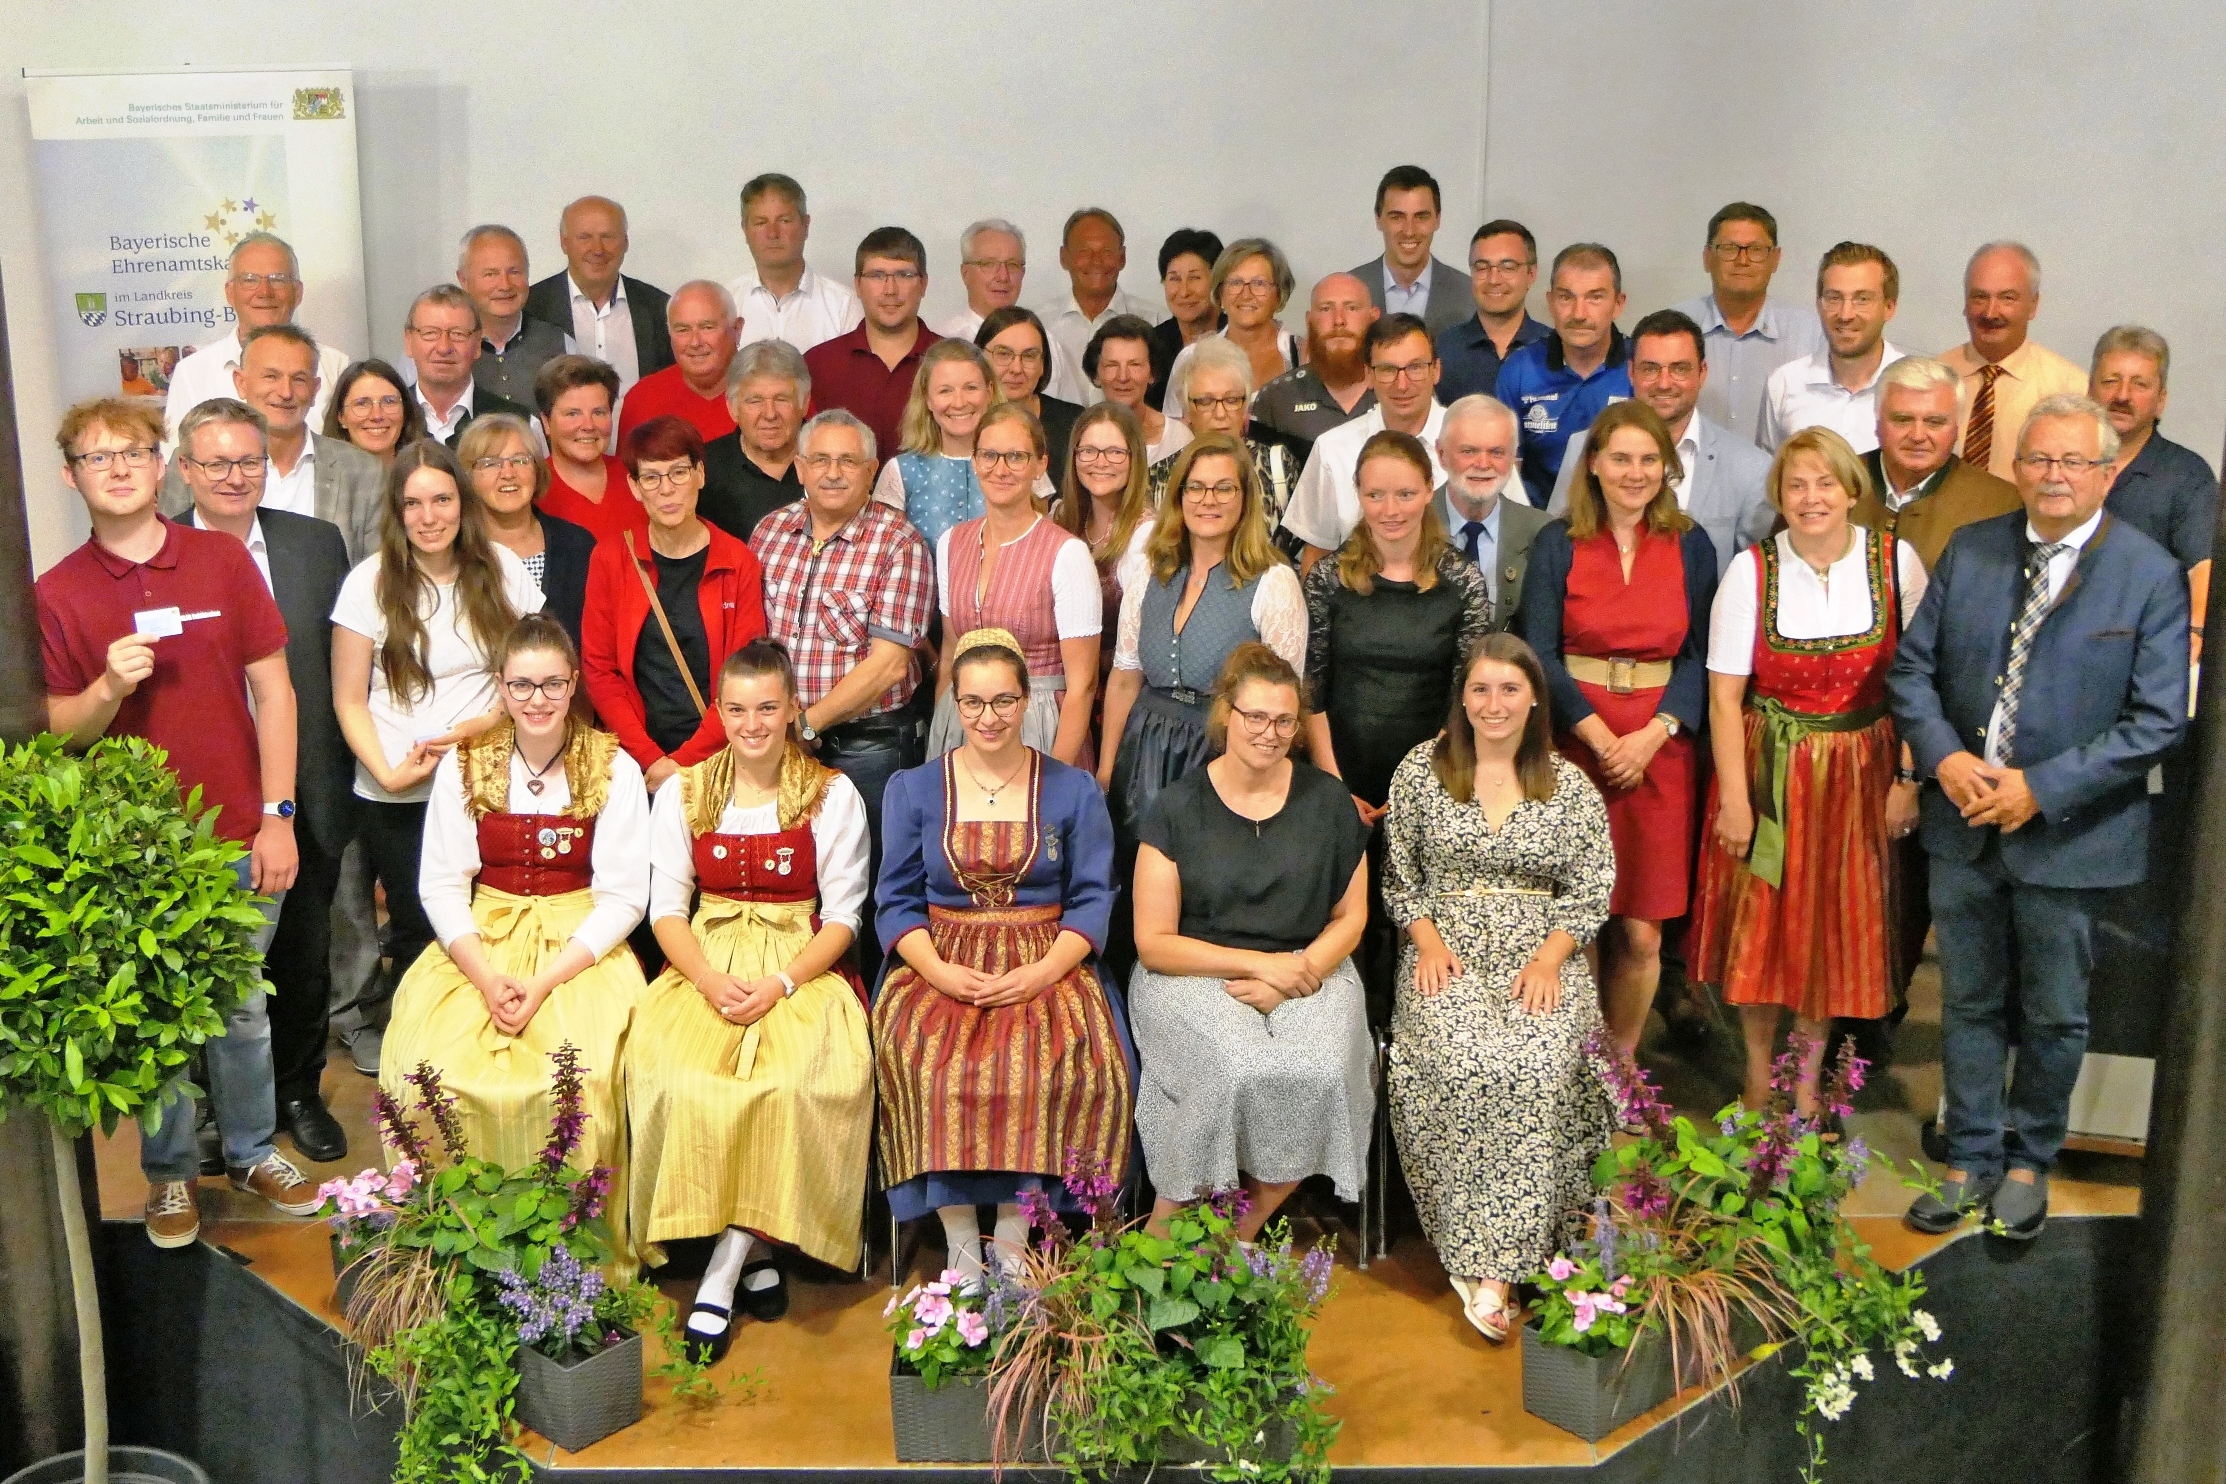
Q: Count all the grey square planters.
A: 3